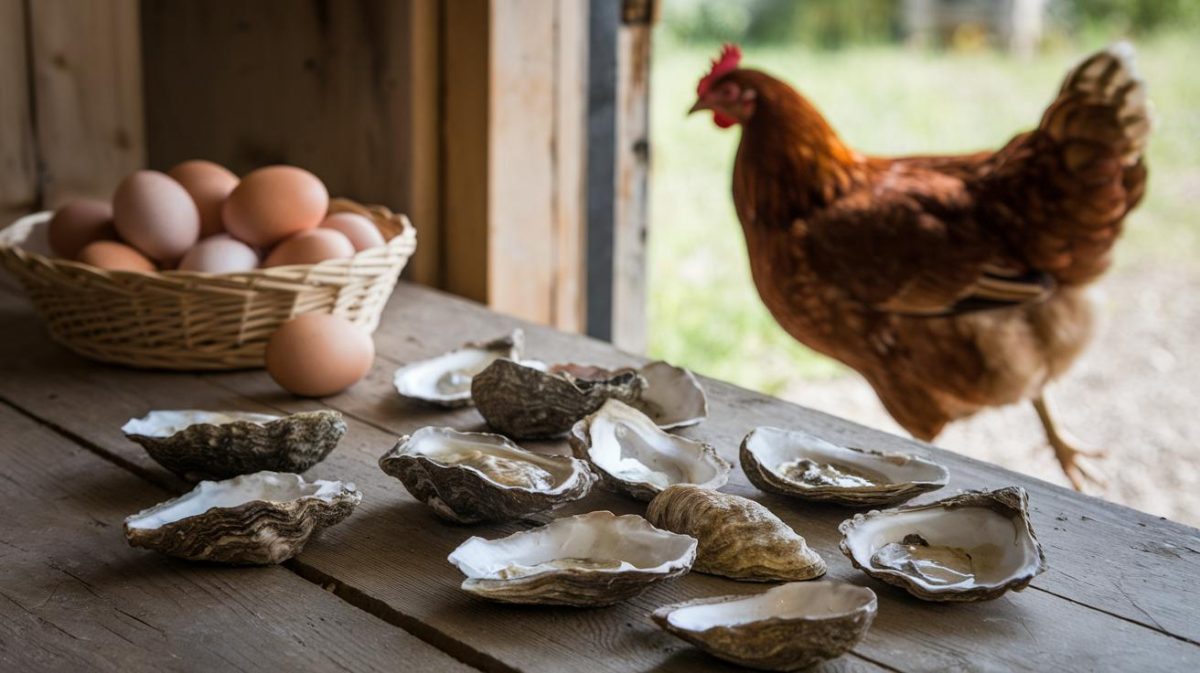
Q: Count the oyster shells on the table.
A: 12